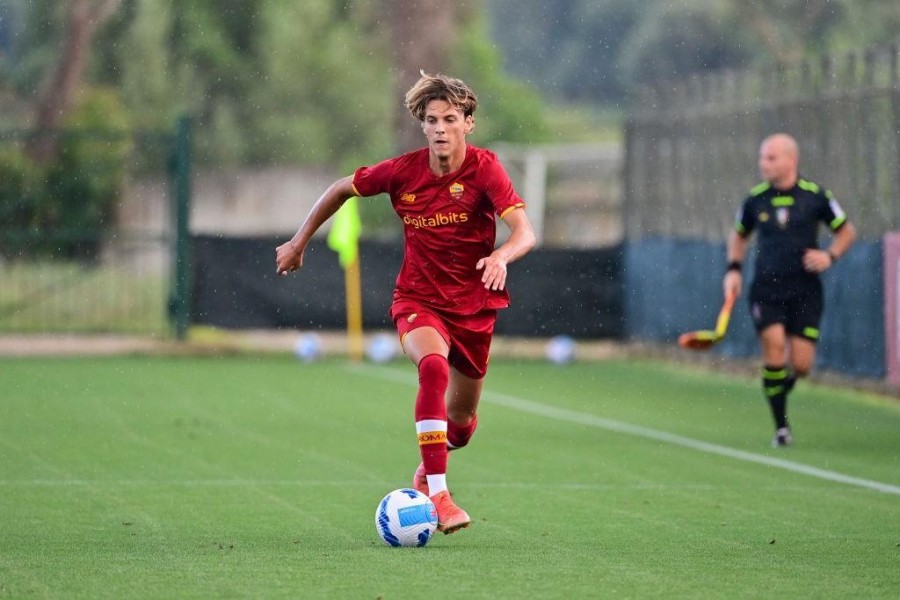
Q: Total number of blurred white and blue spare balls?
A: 3